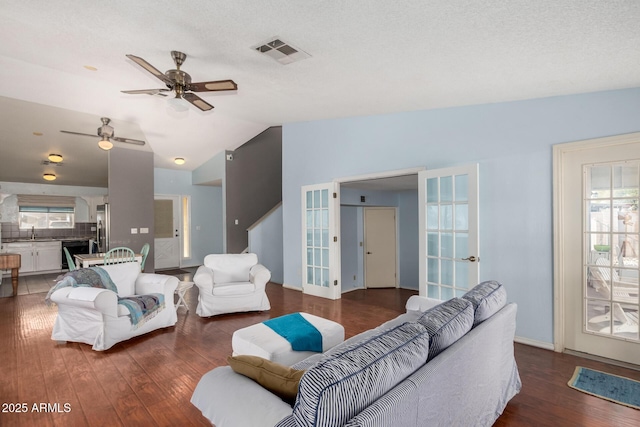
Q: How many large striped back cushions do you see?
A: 3